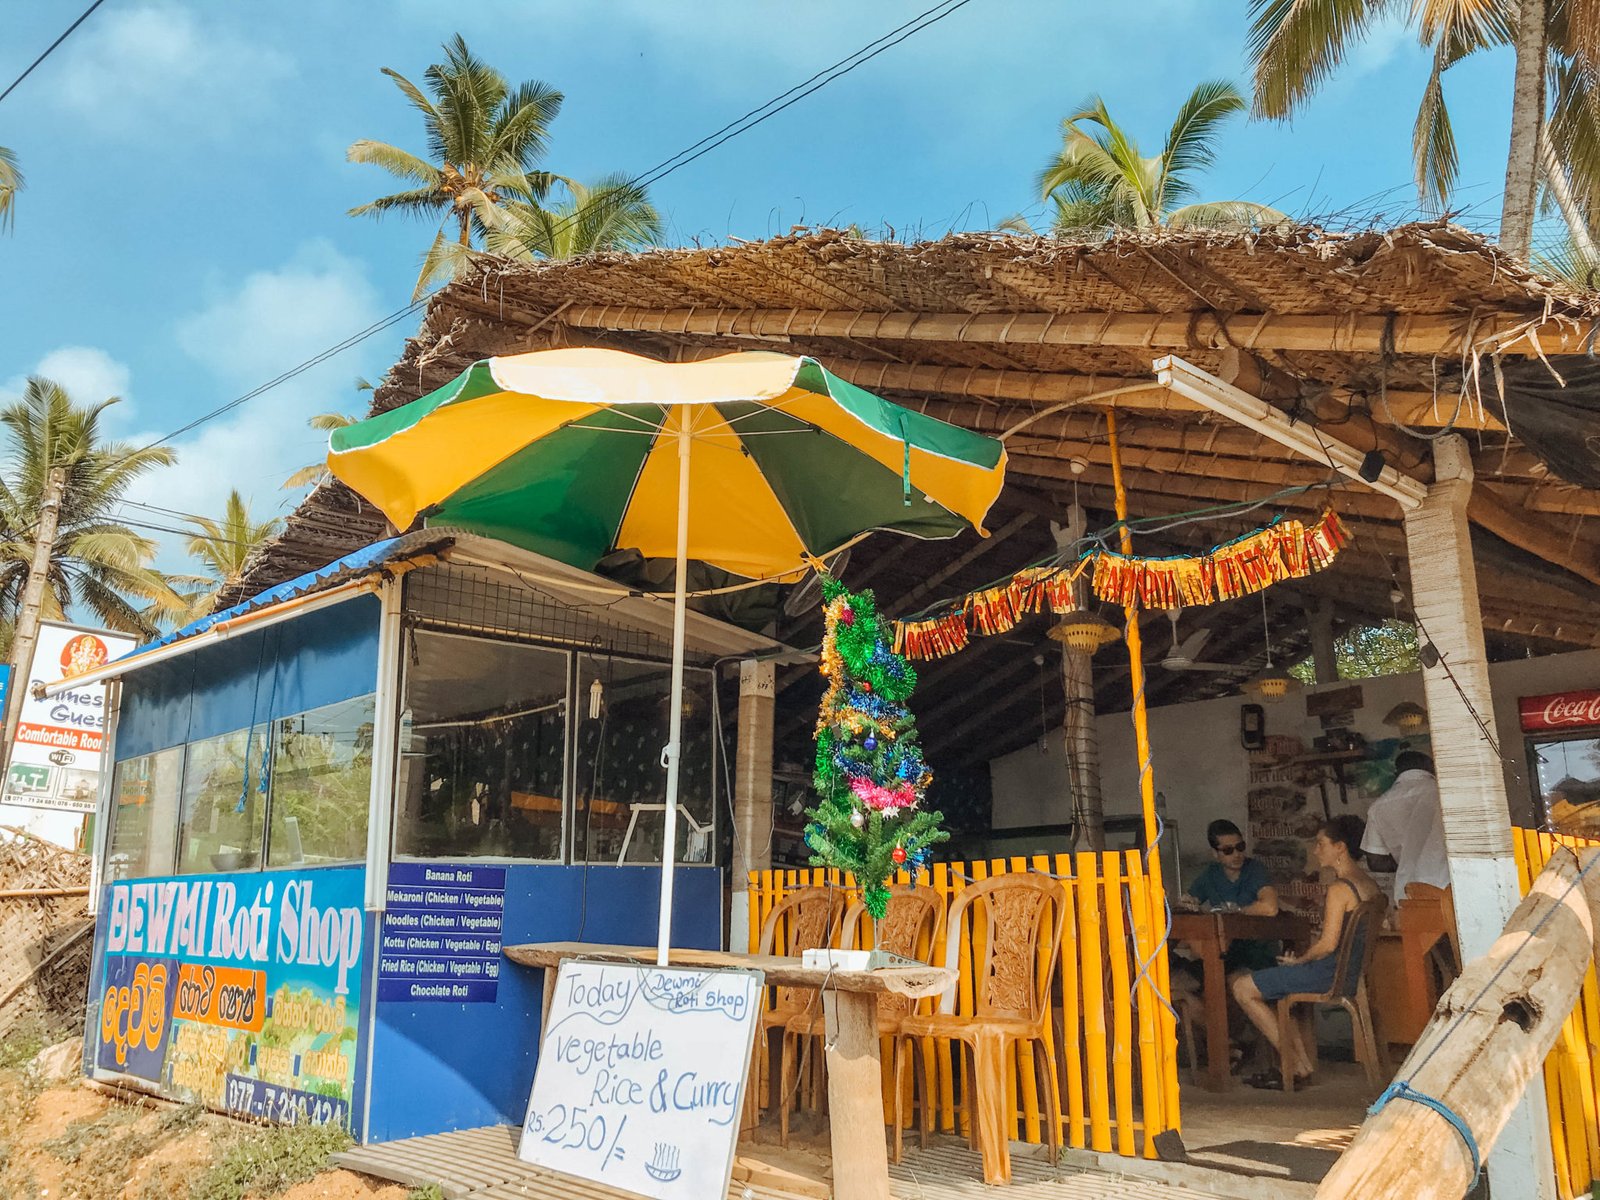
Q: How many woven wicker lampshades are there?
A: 3